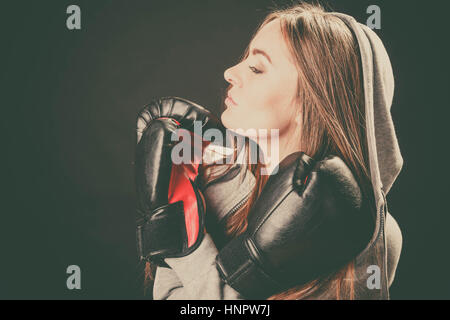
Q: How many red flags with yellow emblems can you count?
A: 0